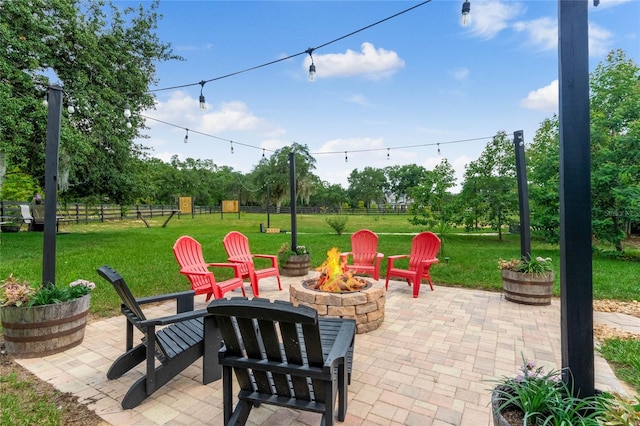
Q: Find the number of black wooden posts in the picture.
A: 4